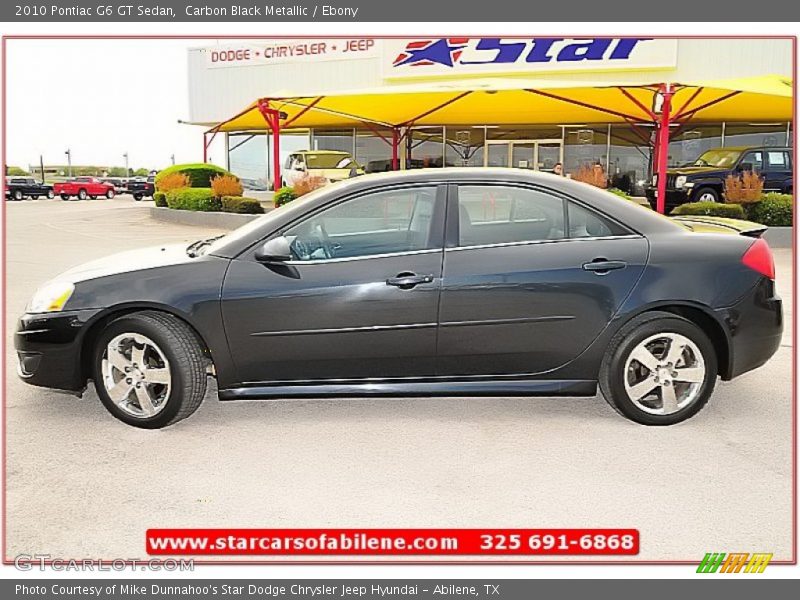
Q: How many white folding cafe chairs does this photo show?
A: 0